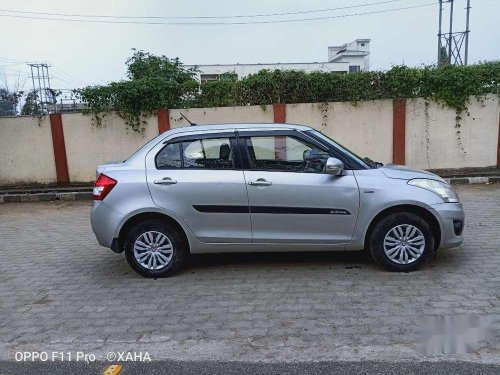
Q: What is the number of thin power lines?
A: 2